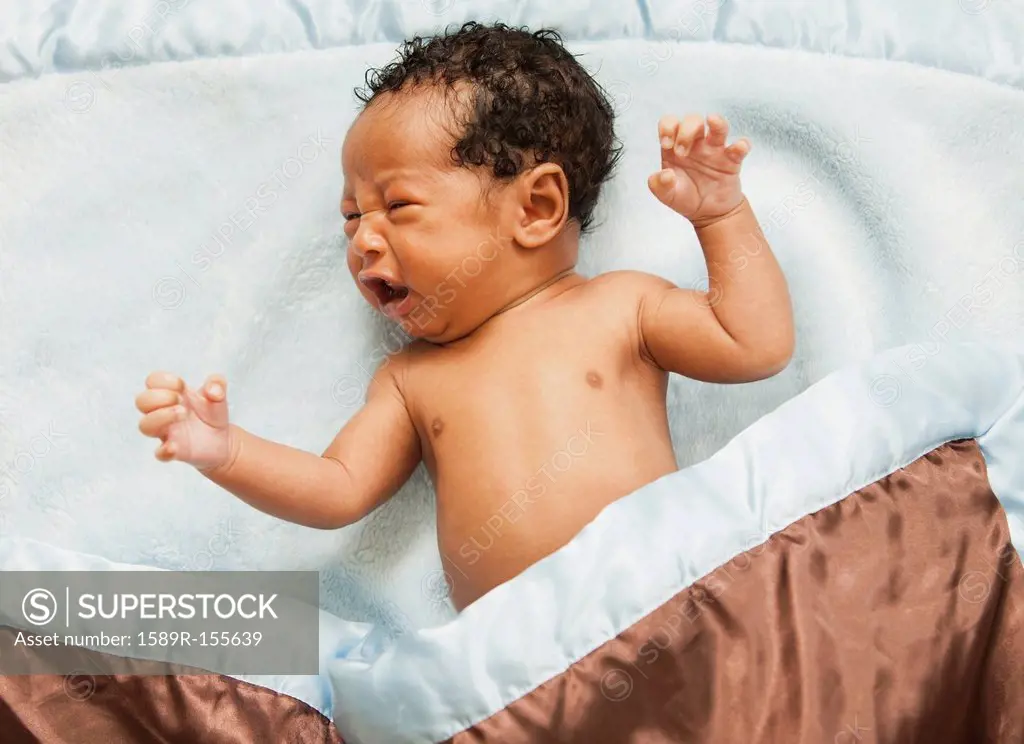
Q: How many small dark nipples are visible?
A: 2